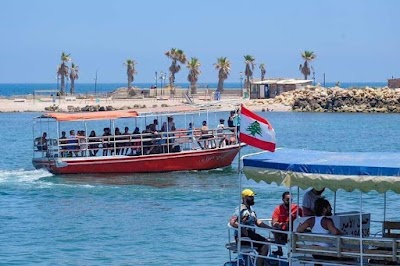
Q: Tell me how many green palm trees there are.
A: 9